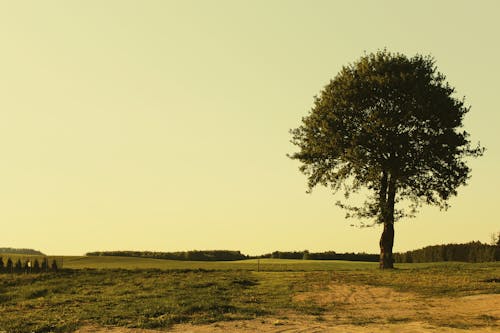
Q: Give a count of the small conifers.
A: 7